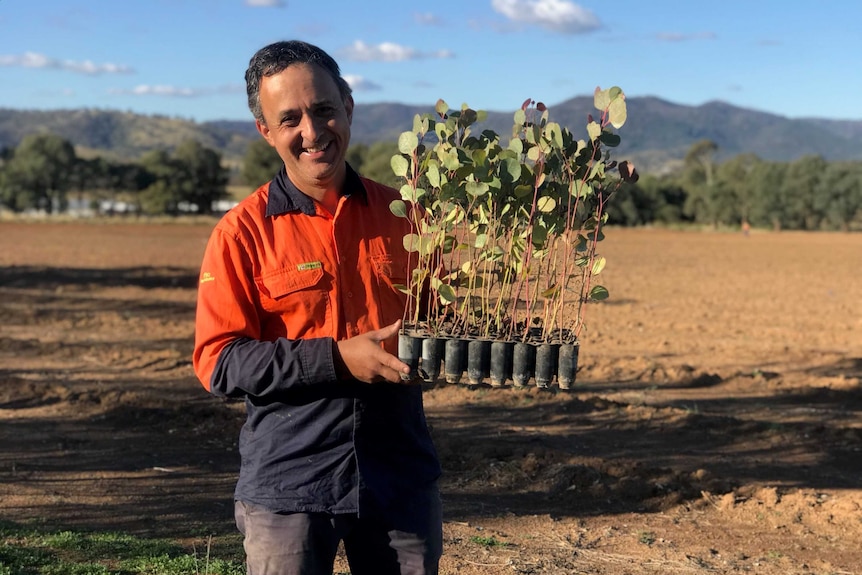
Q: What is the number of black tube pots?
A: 8